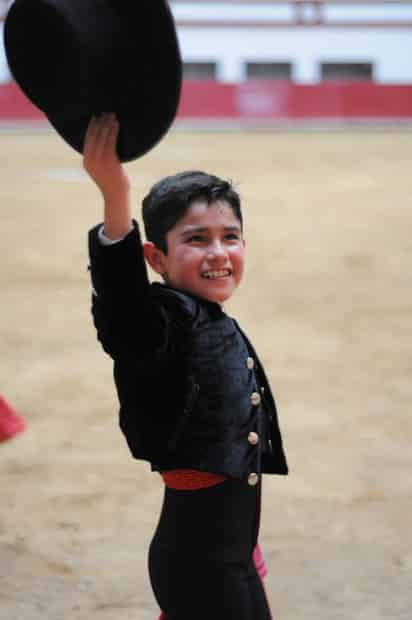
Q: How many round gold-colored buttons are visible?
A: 4